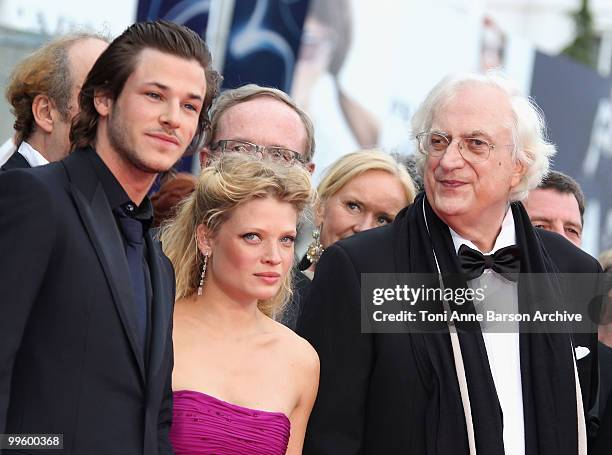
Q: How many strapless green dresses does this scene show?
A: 0